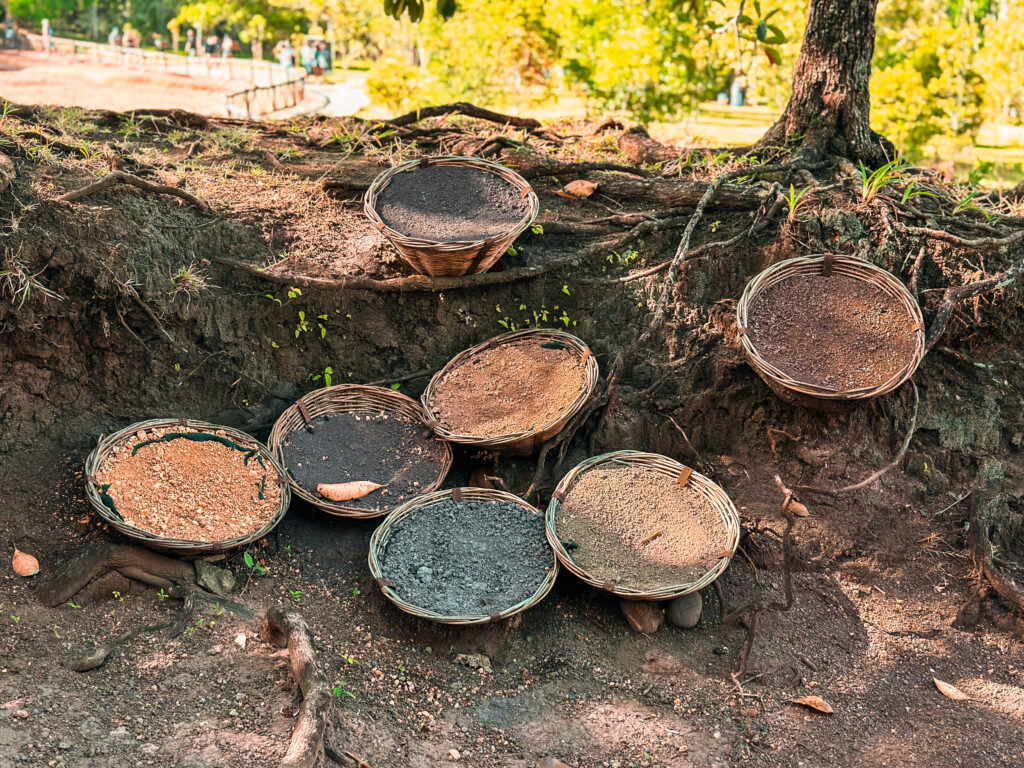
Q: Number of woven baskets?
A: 7